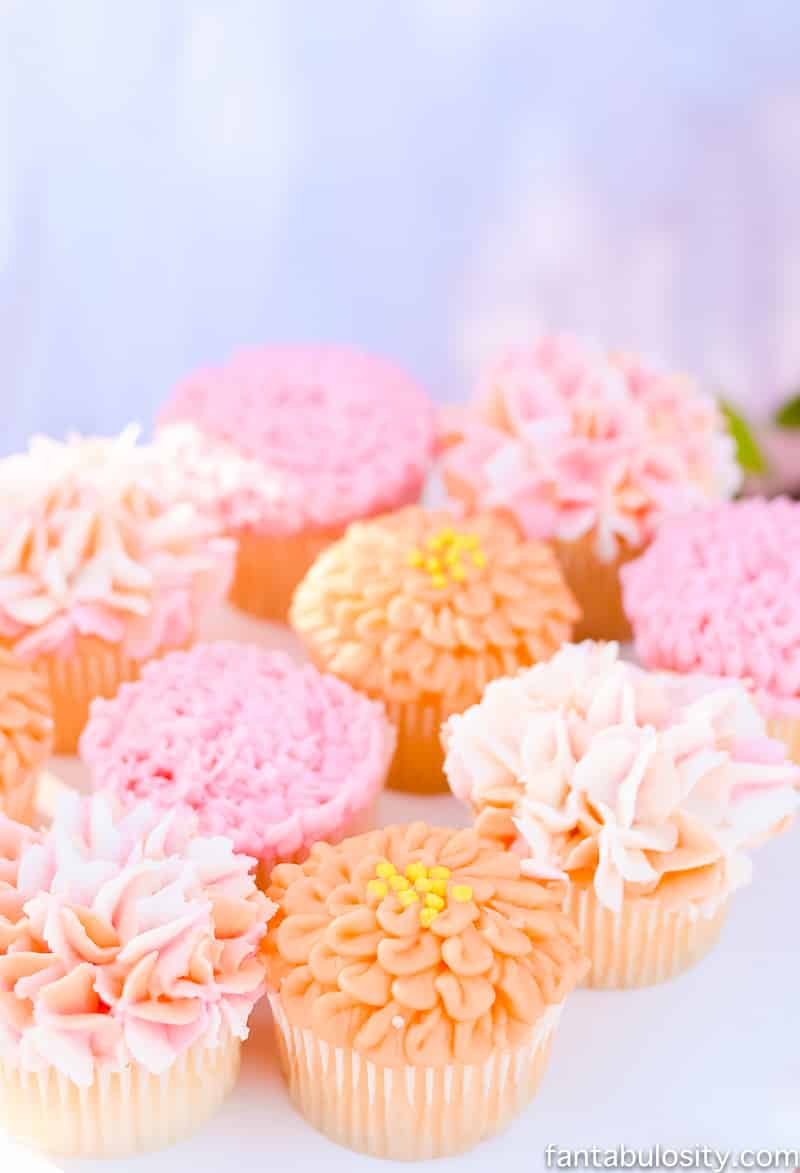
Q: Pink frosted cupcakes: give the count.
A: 3